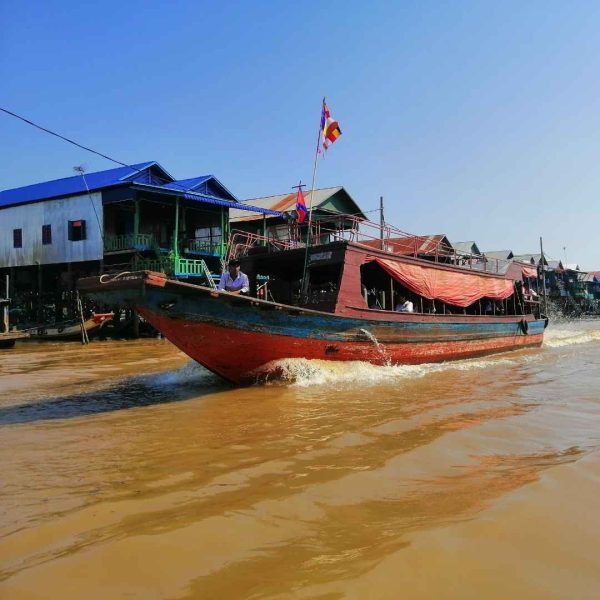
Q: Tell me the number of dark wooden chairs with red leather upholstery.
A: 0